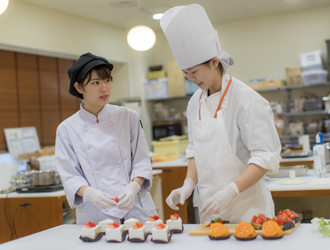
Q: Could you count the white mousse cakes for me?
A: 8